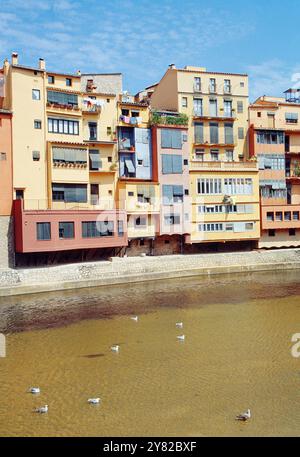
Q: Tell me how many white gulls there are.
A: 8